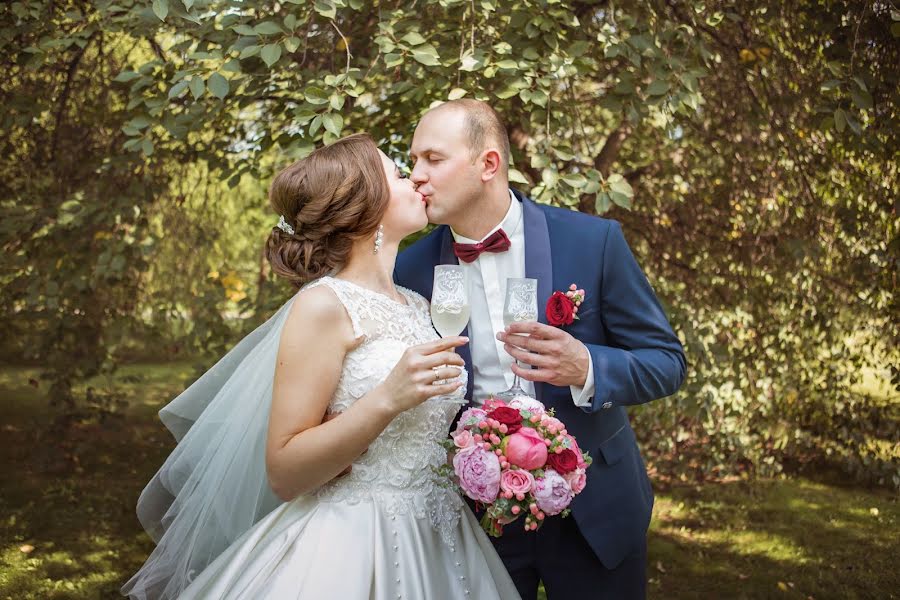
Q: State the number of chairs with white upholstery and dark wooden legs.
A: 0